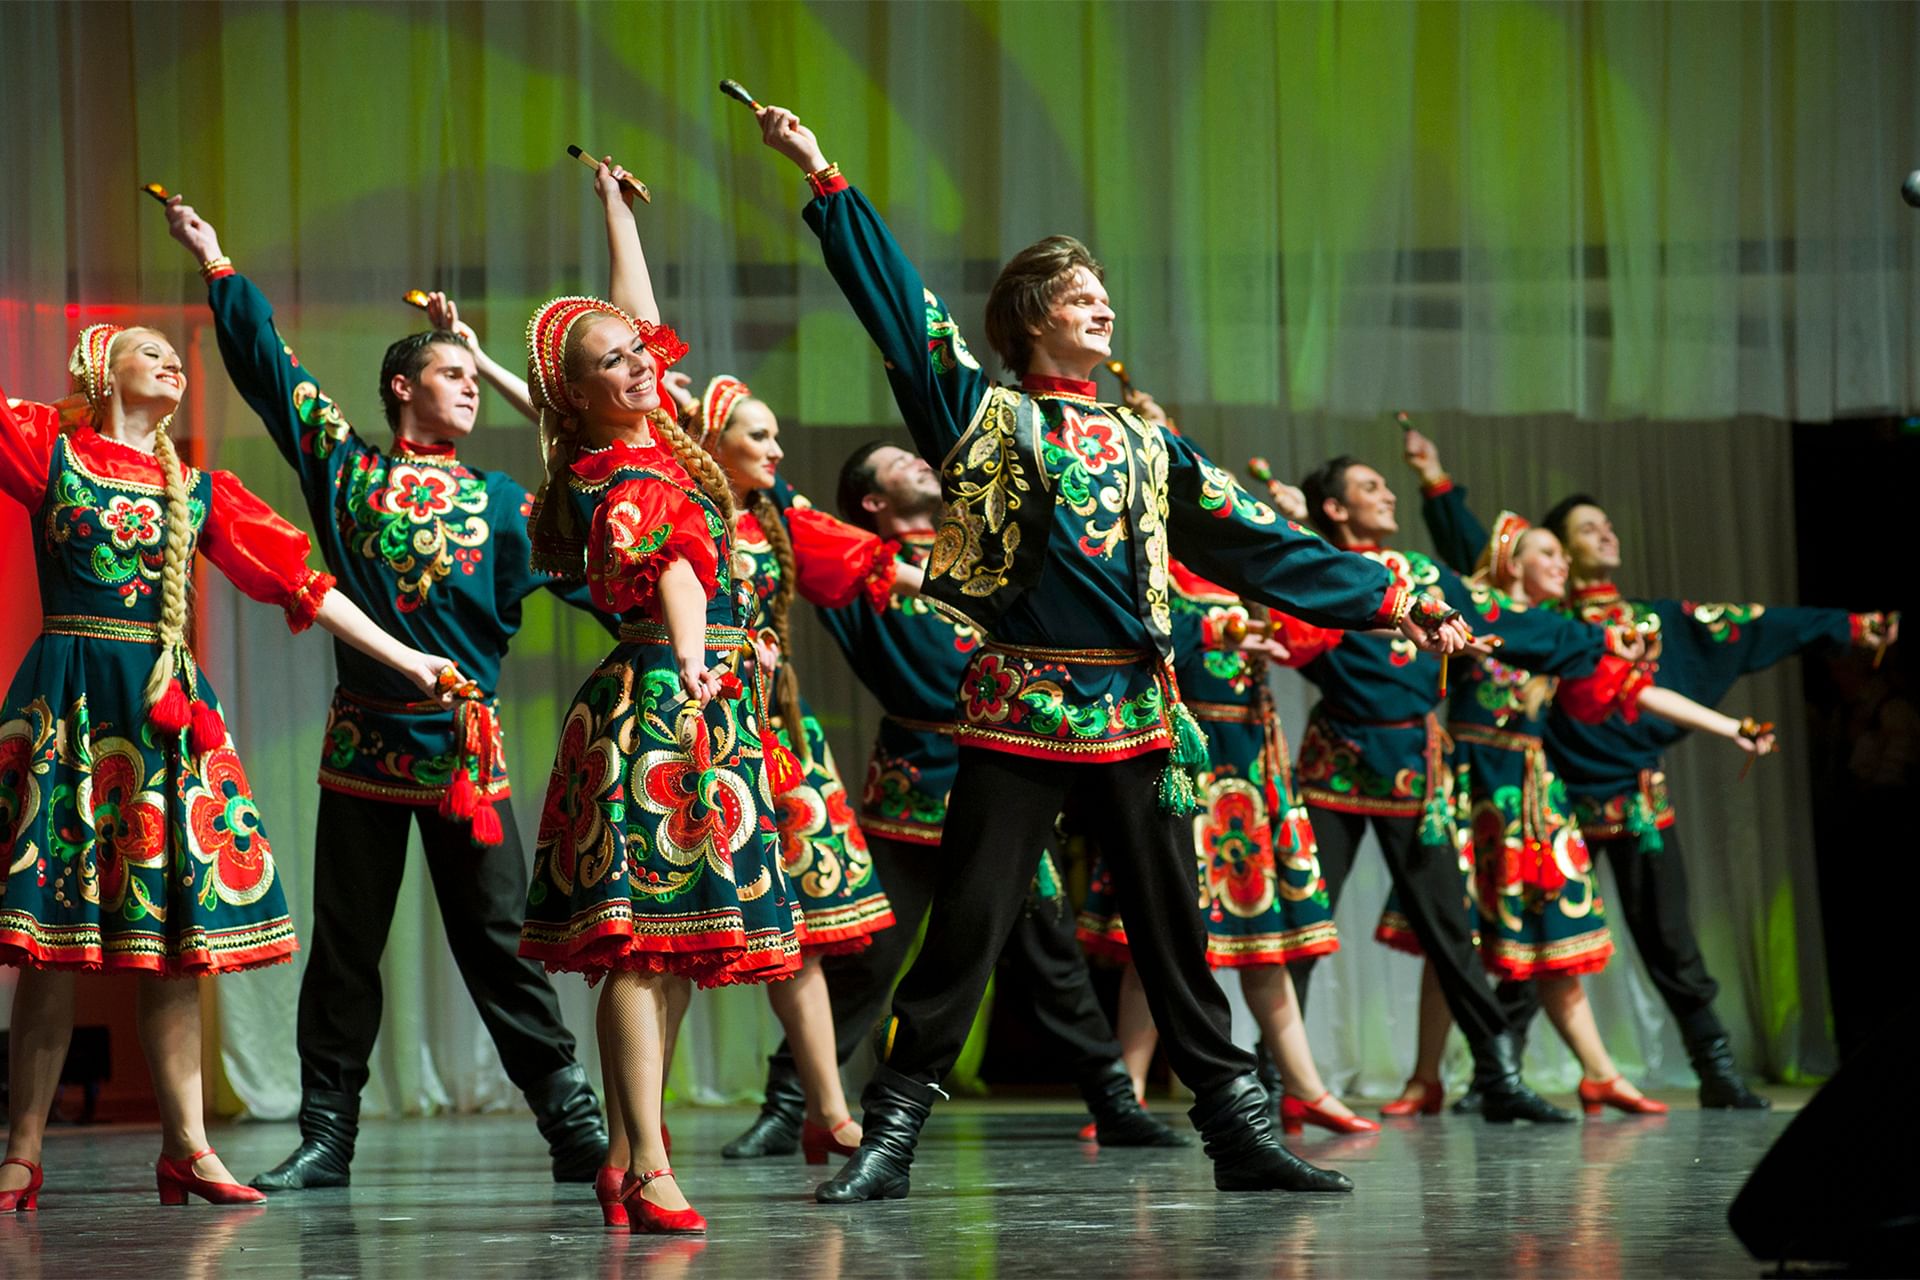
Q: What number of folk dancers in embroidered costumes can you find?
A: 10